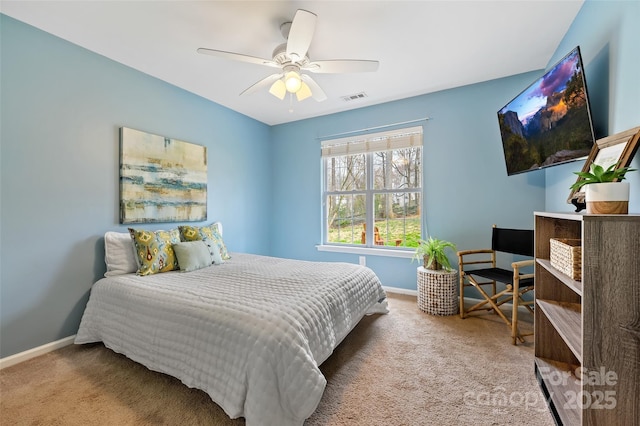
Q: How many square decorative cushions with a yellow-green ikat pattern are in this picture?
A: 2